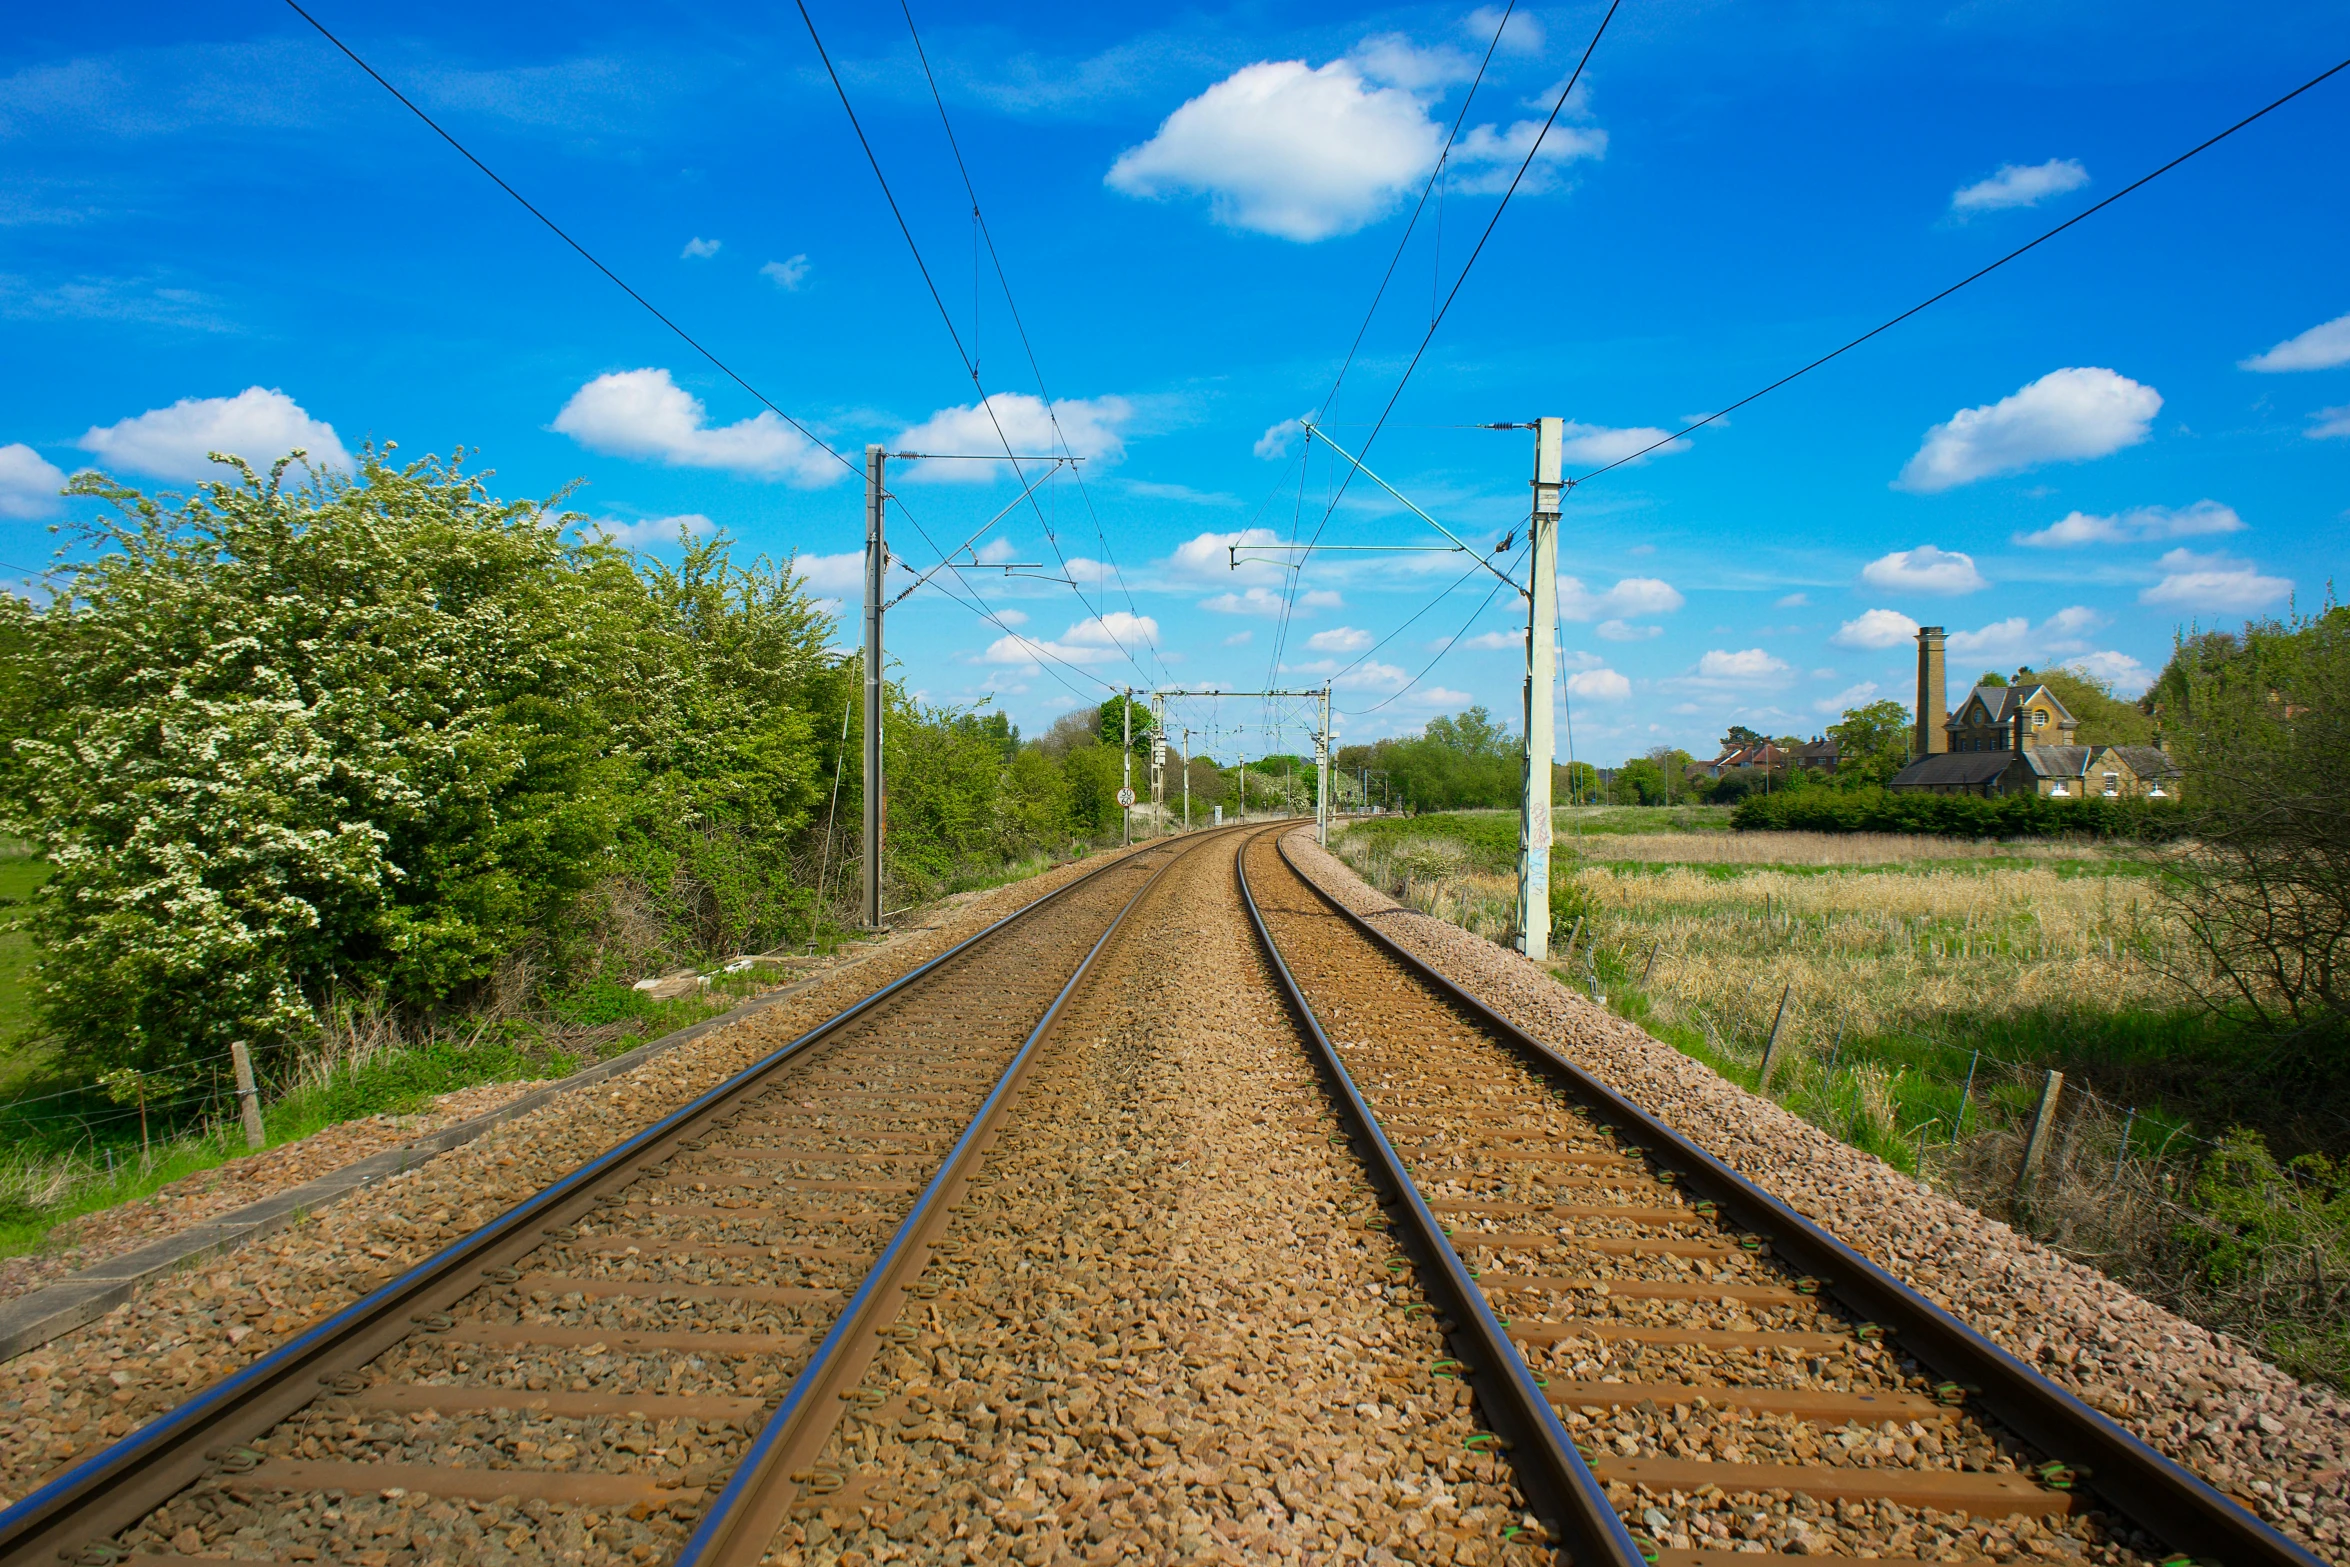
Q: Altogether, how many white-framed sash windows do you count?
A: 3